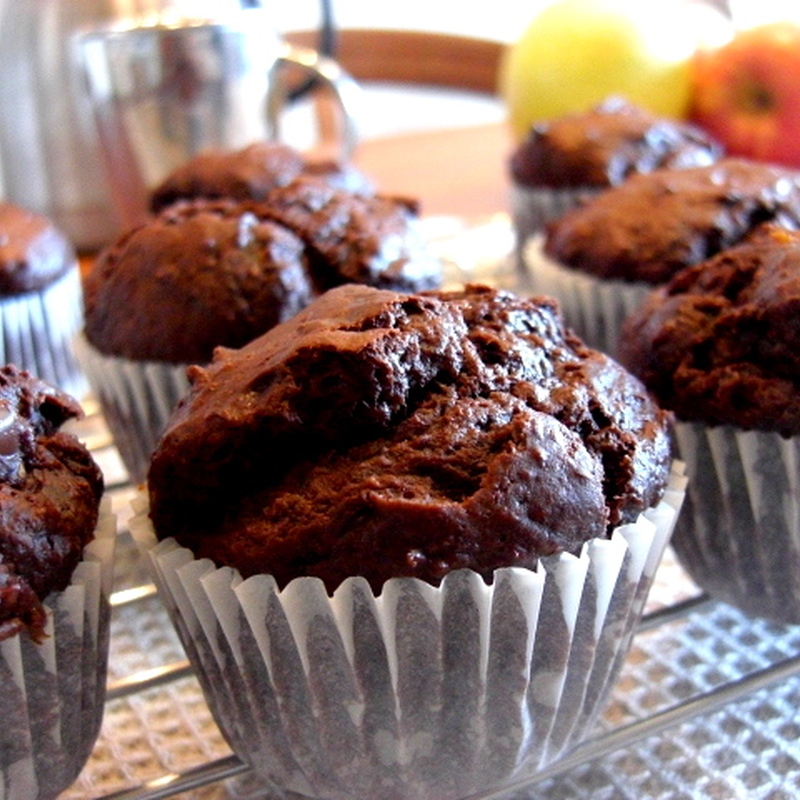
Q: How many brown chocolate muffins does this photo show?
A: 8